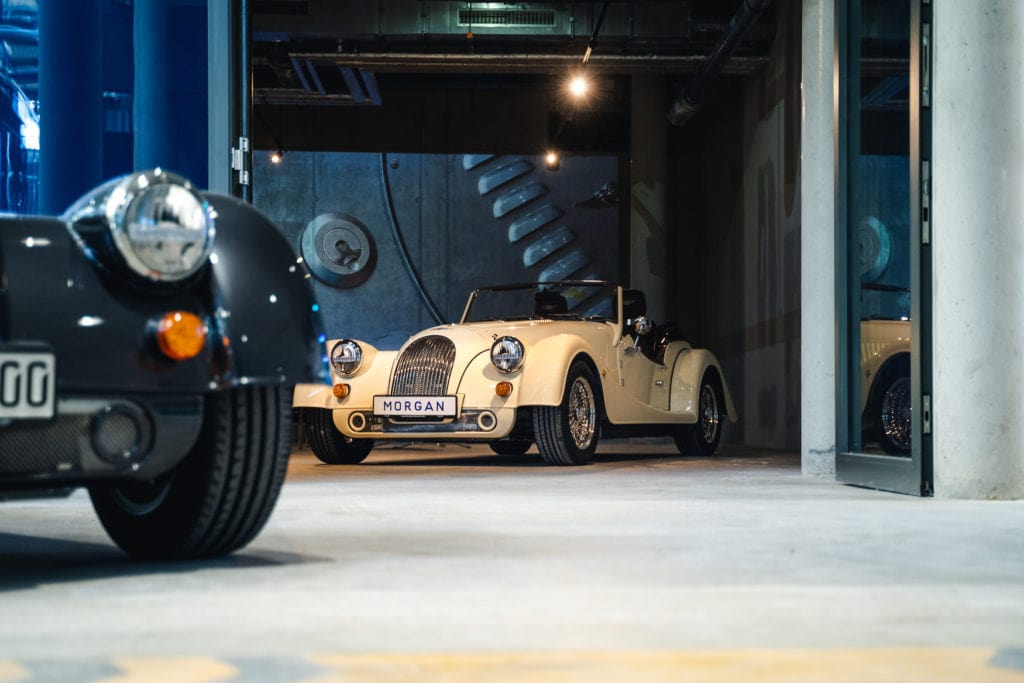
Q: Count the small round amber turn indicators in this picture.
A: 3